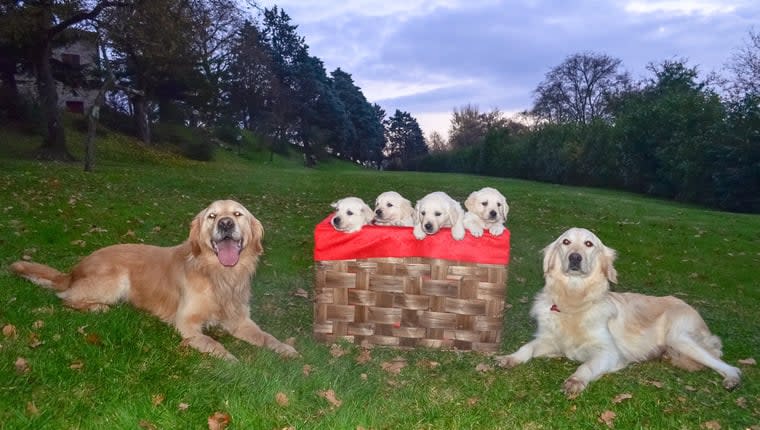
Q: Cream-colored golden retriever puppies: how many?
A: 4